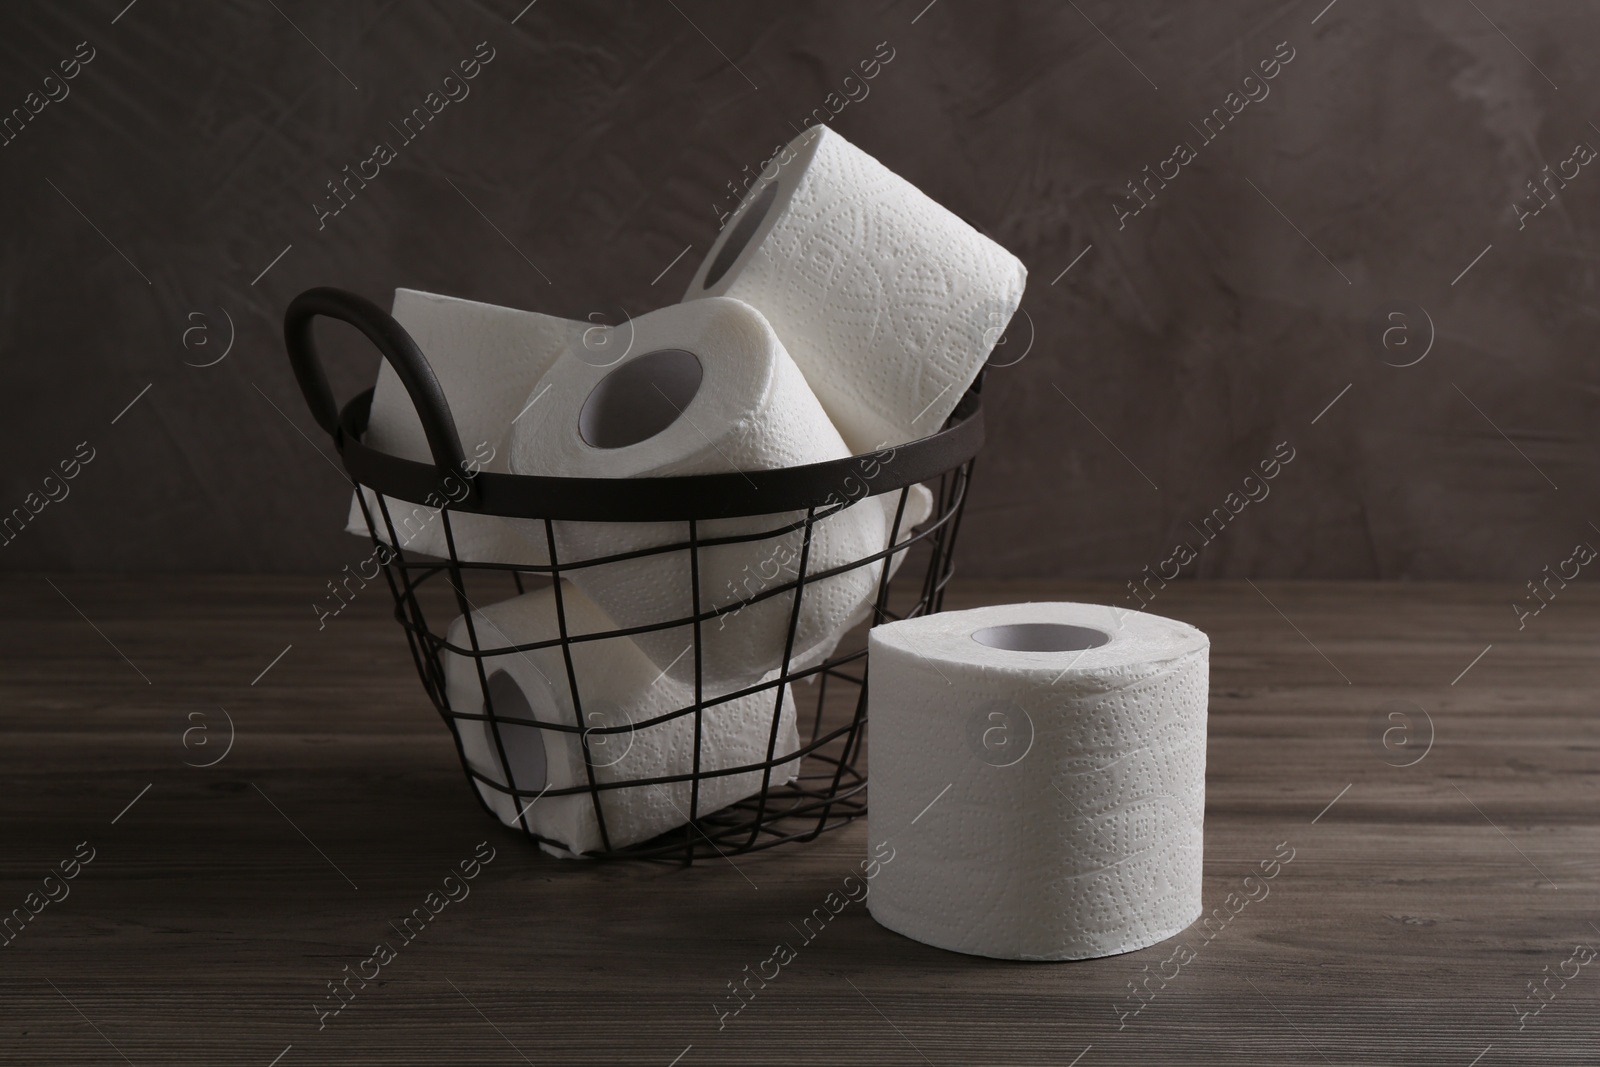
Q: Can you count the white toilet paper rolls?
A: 5